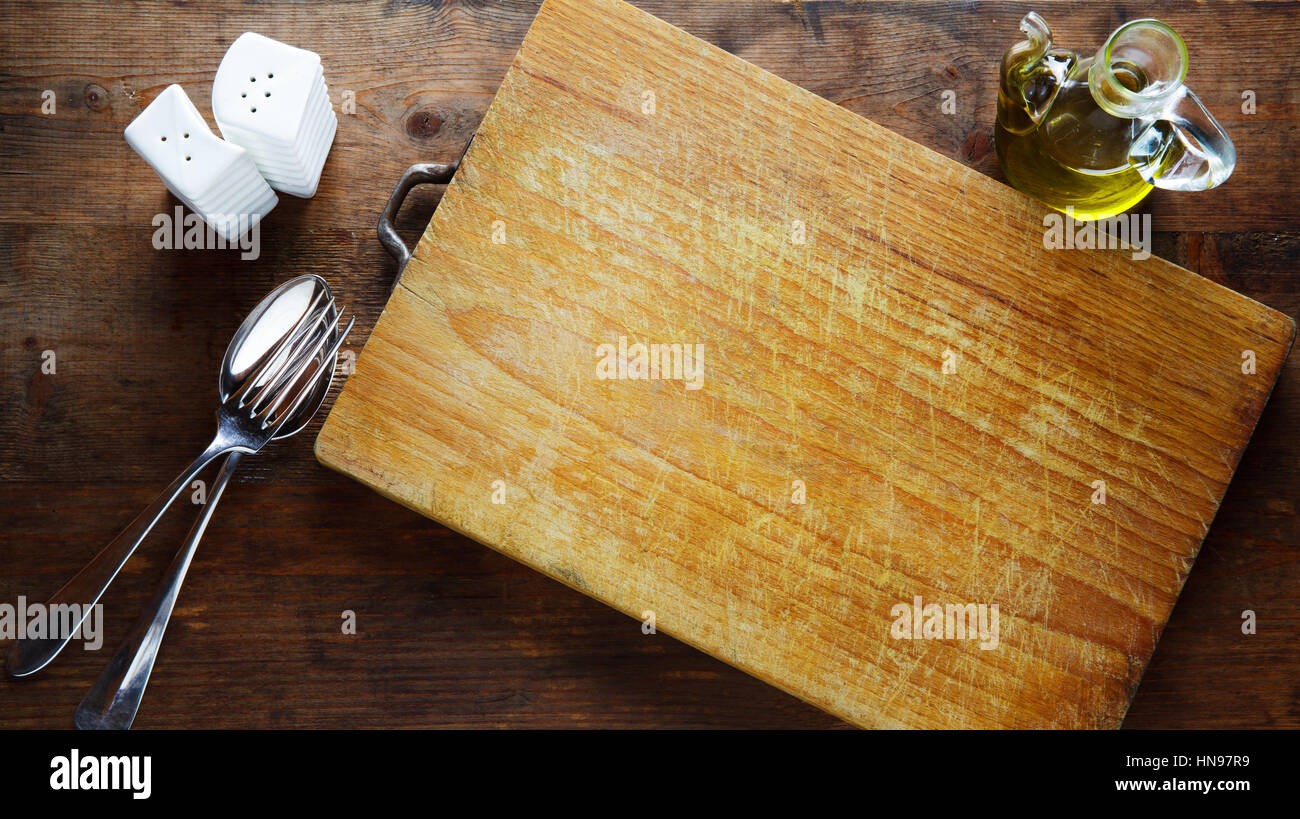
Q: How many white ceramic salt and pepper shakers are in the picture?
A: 2